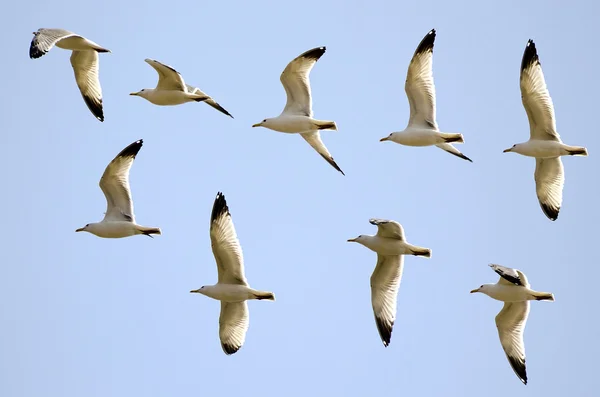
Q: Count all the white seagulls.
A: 9